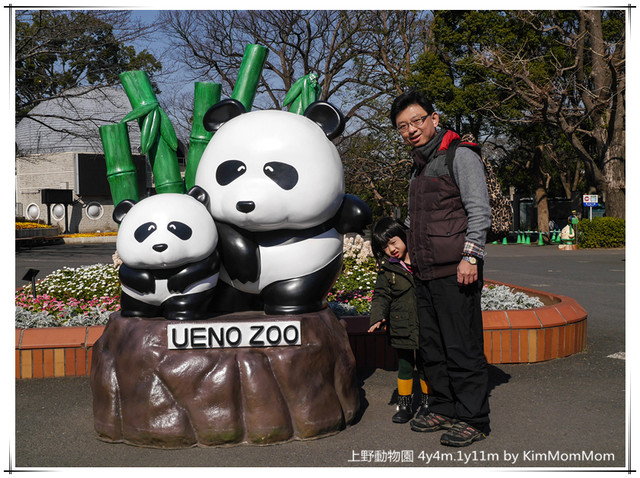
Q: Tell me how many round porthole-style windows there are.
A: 3